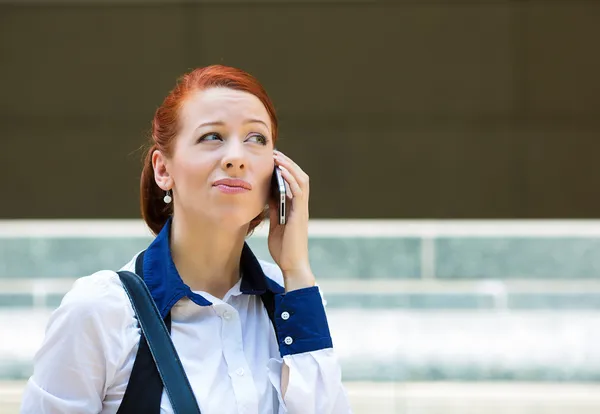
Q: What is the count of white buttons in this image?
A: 4